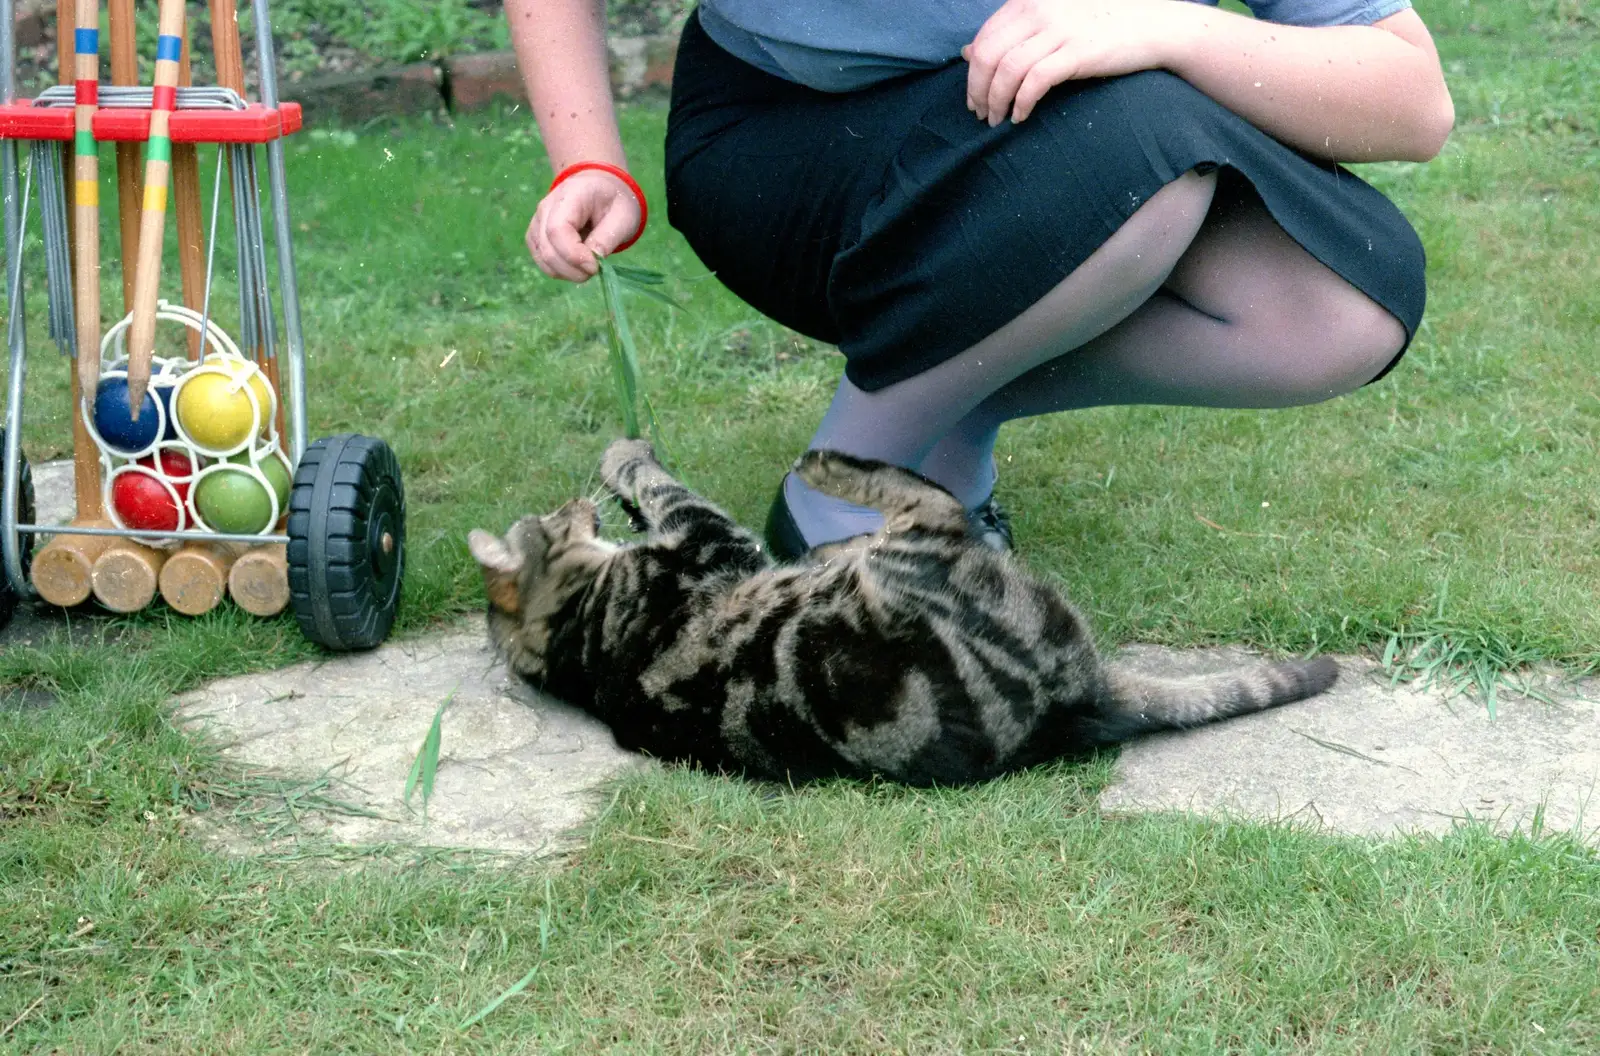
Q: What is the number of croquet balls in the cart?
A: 8